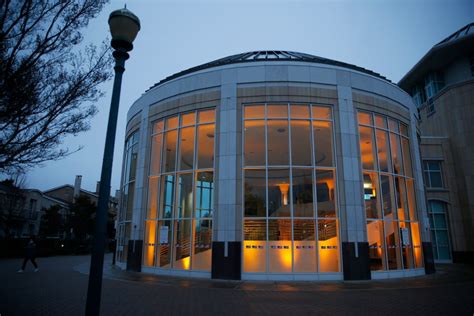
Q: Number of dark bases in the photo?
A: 4